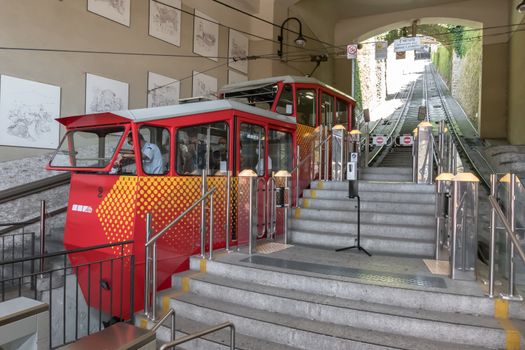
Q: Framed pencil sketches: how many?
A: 9